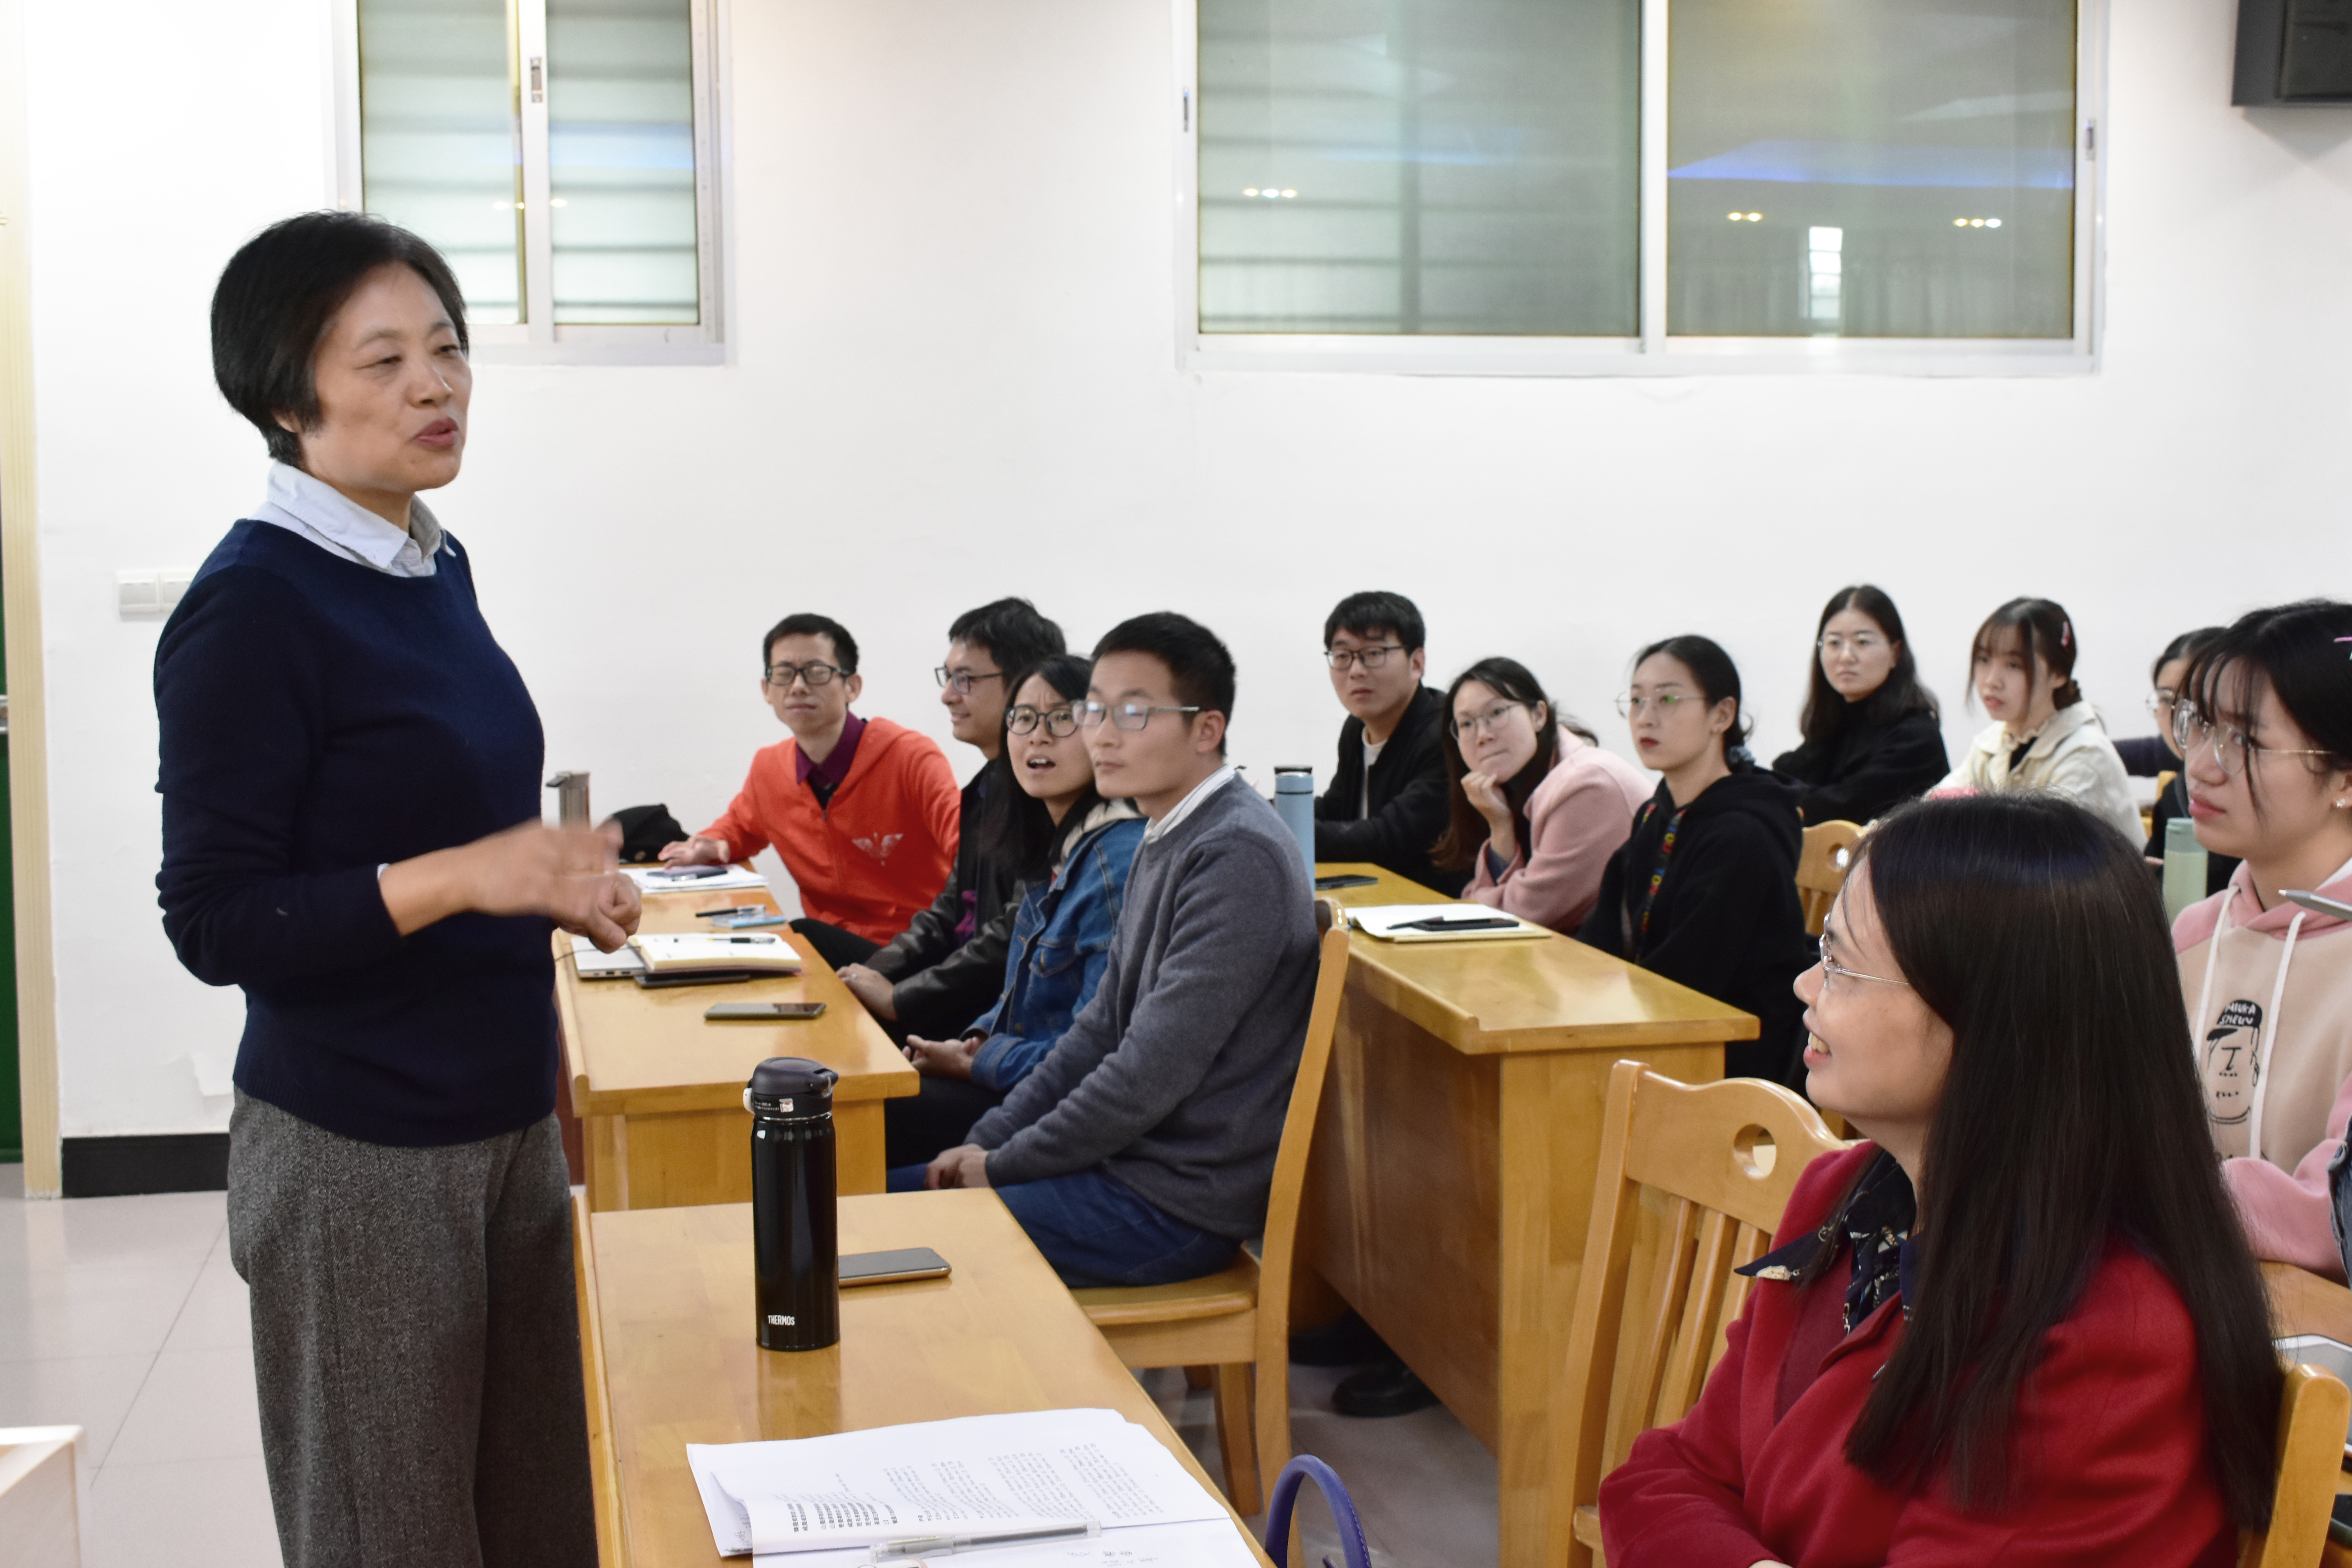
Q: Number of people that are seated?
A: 12